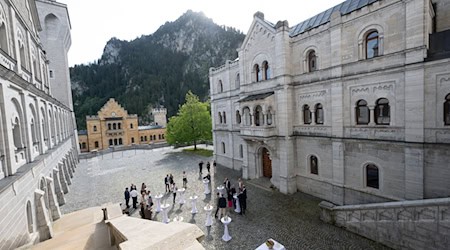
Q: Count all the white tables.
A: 11